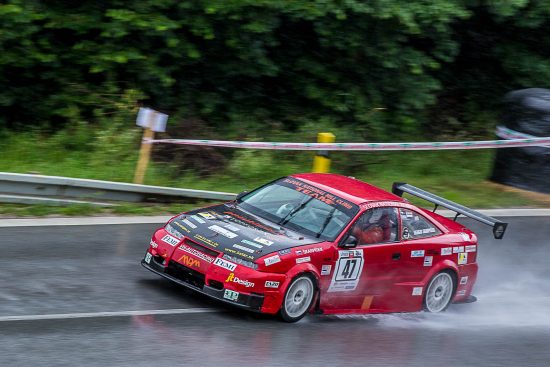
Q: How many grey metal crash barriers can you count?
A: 1